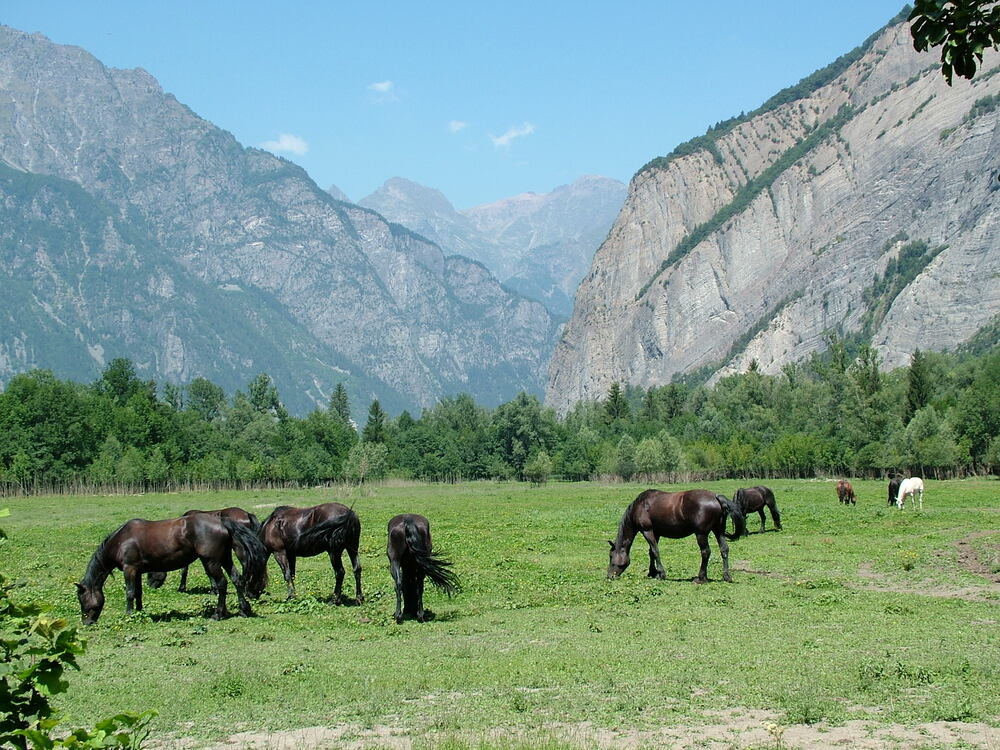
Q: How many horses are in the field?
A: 9